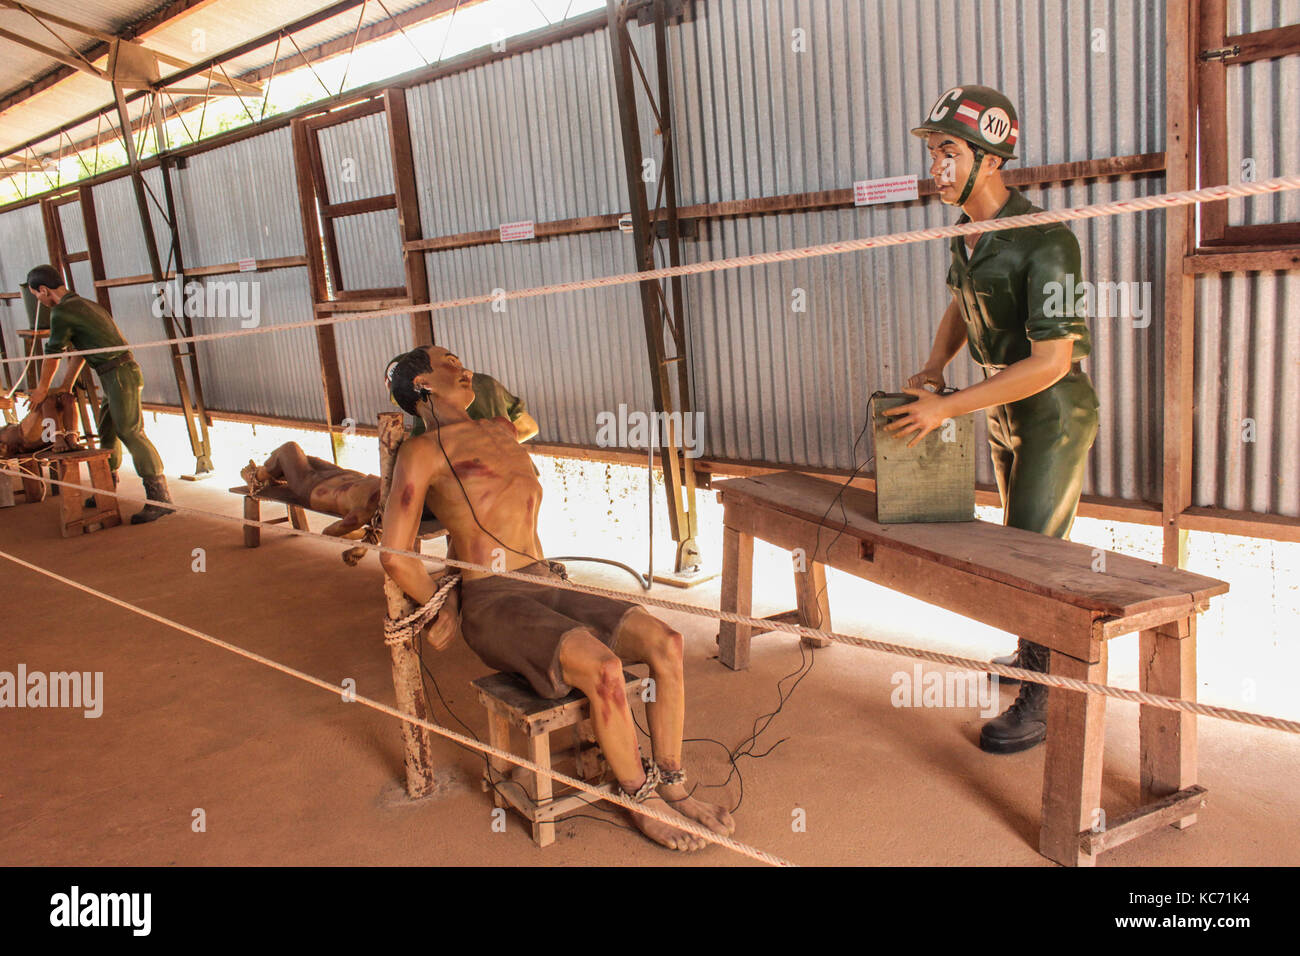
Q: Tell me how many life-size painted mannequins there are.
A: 6